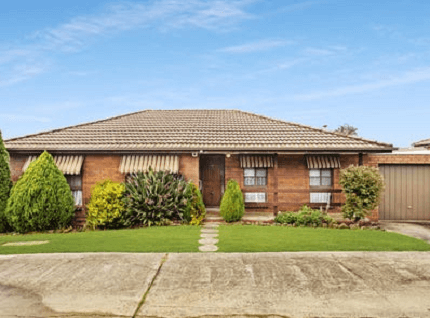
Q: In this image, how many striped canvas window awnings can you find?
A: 4